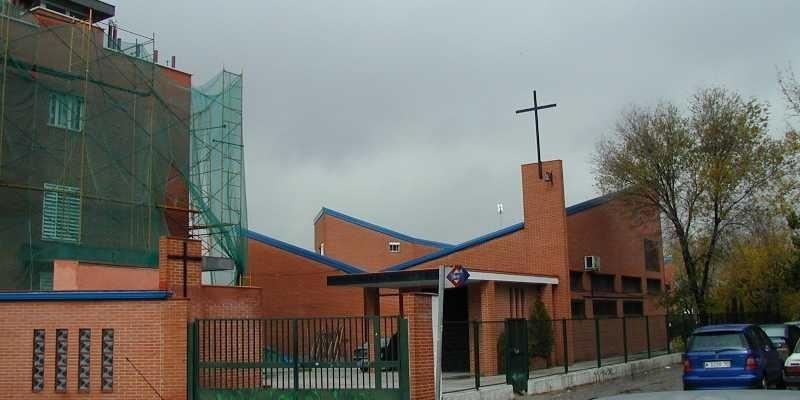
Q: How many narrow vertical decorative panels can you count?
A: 4